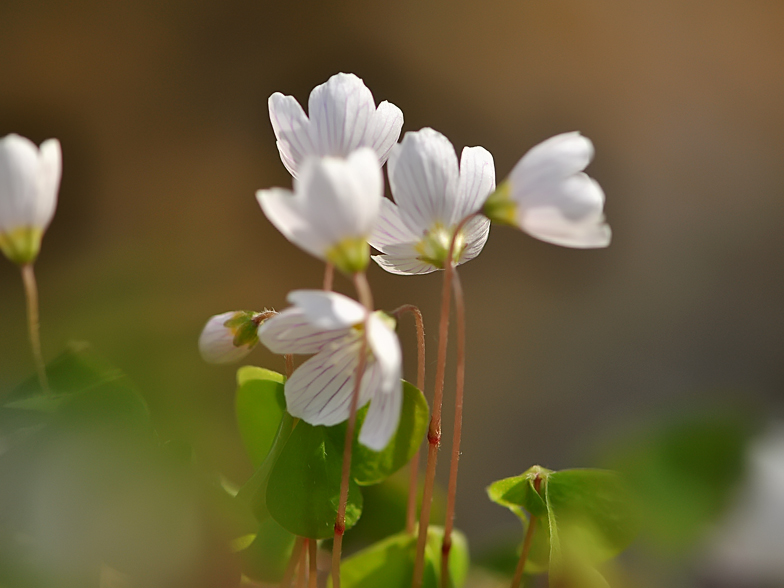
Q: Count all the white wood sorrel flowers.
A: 7